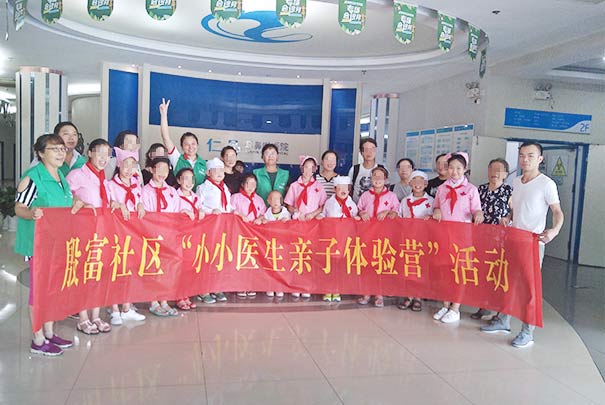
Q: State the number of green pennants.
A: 11